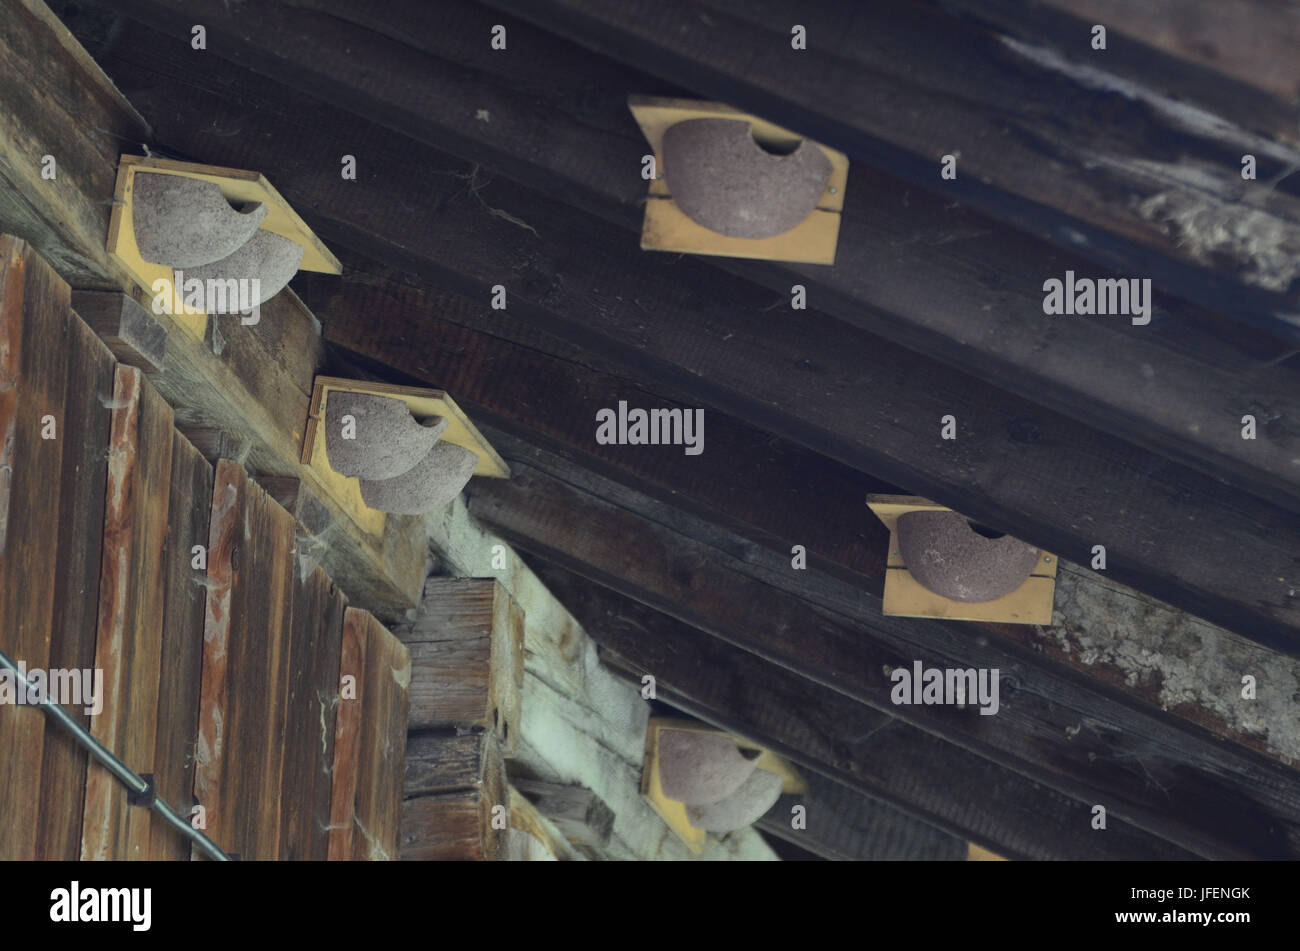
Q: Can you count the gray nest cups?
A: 8